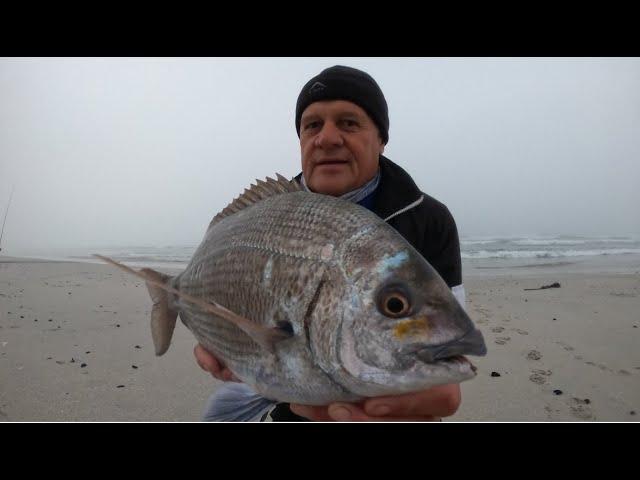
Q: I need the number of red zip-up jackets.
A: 0